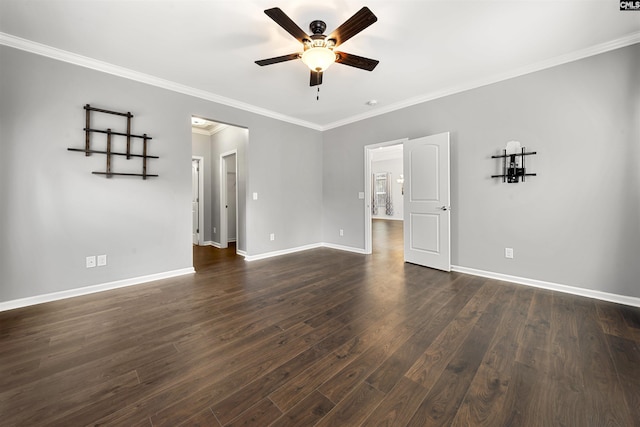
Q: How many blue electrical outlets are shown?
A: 0